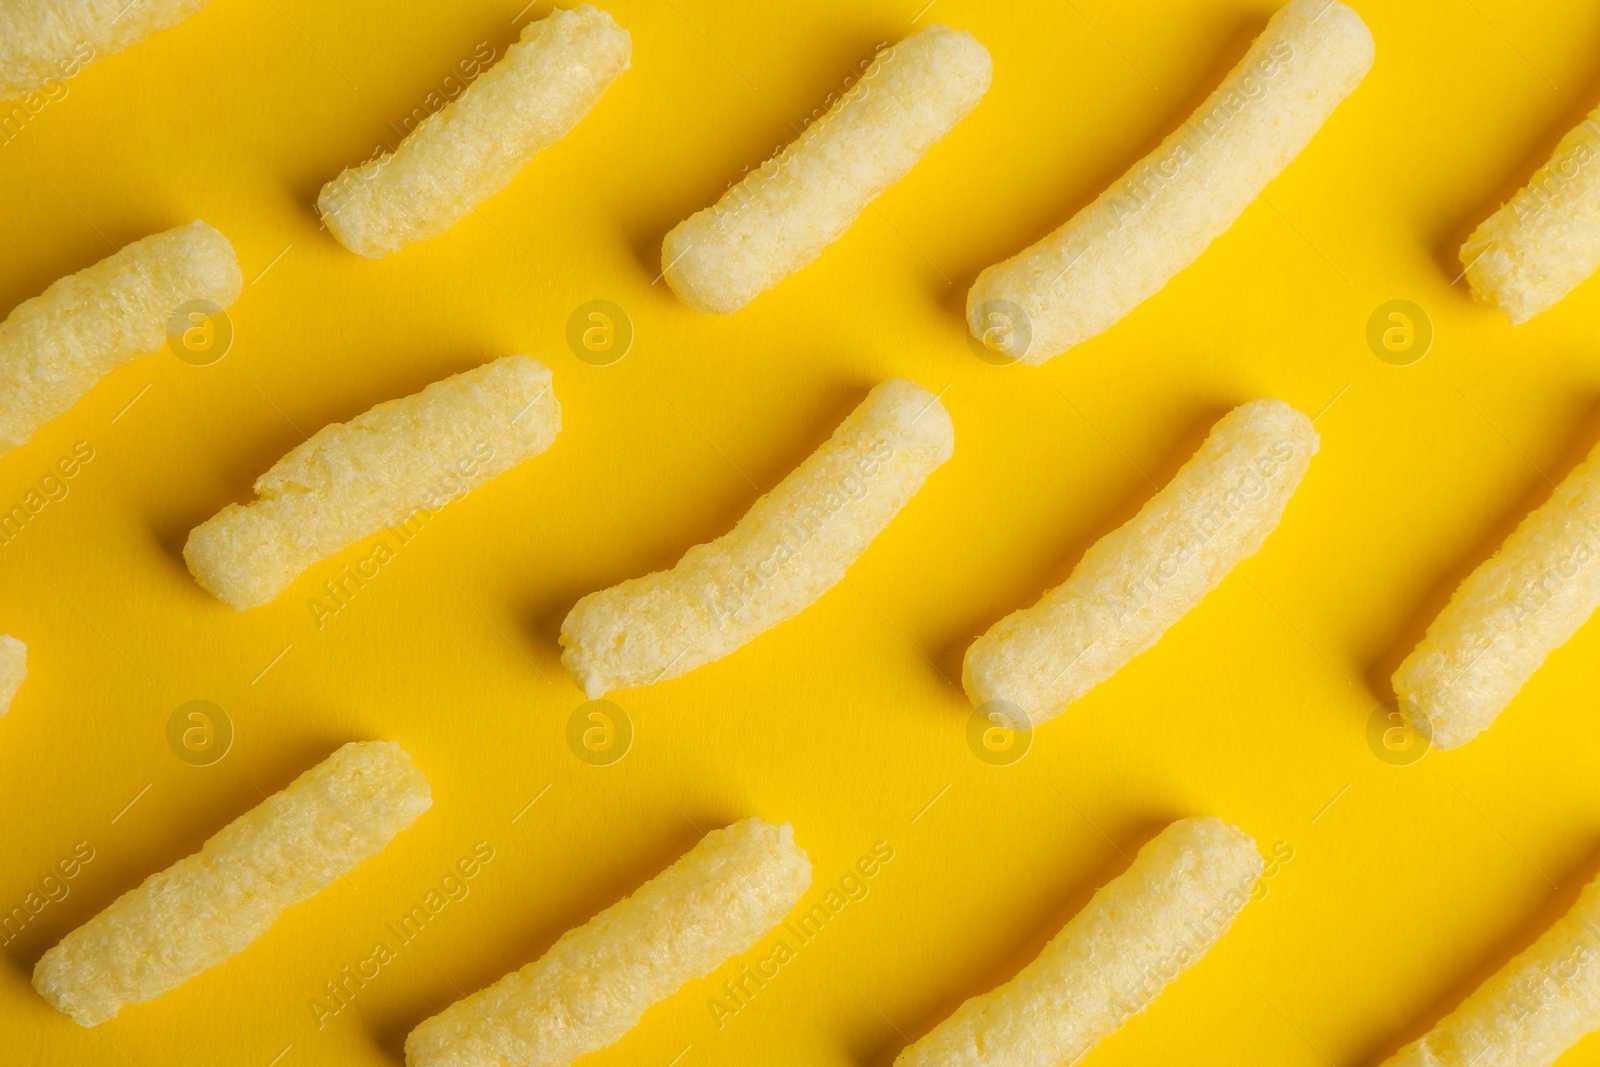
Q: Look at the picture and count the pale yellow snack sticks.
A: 15